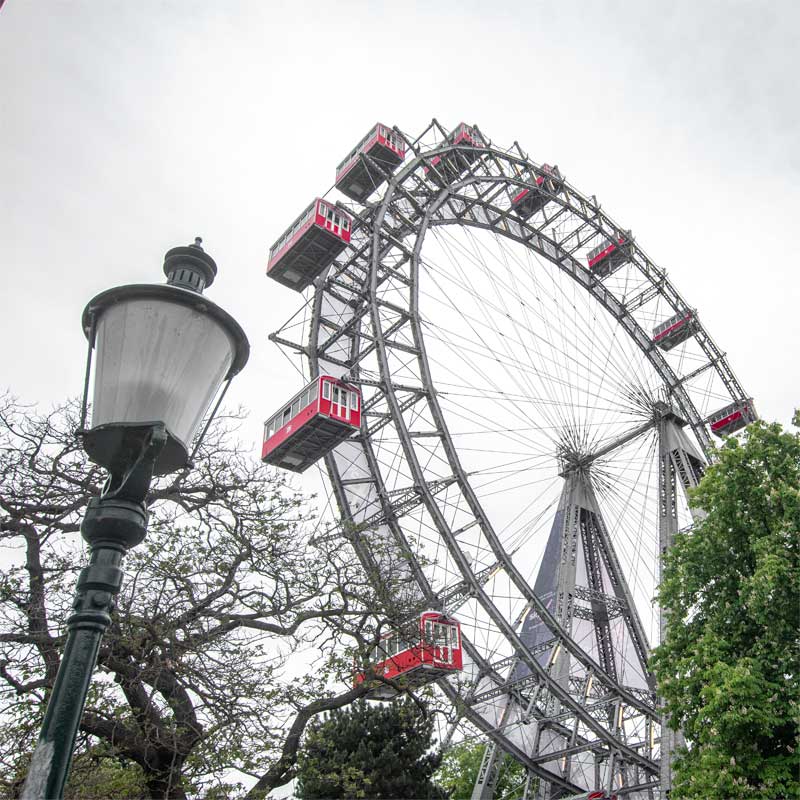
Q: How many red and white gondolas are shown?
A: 9